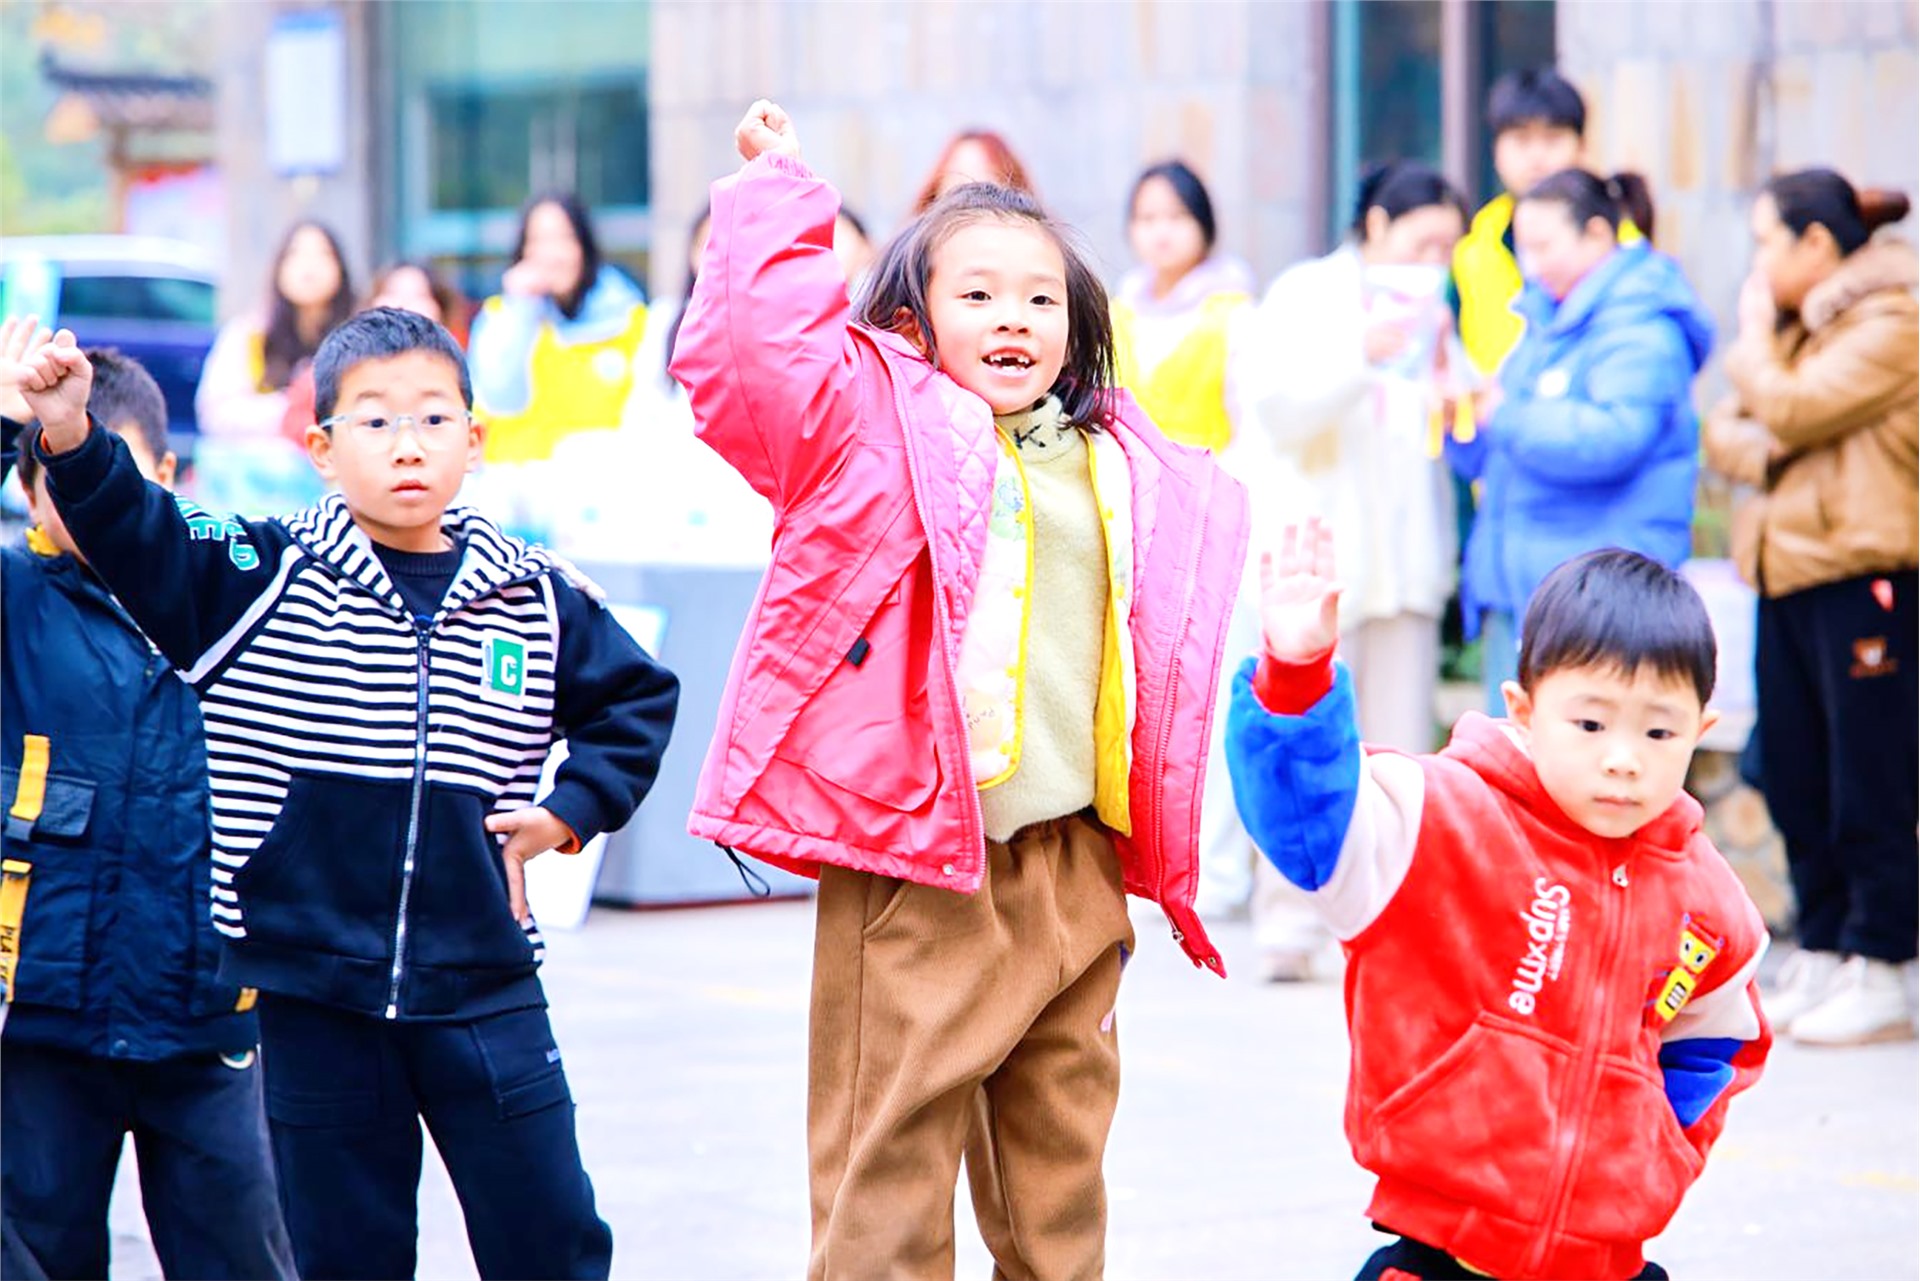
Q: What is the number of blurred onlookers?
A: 11